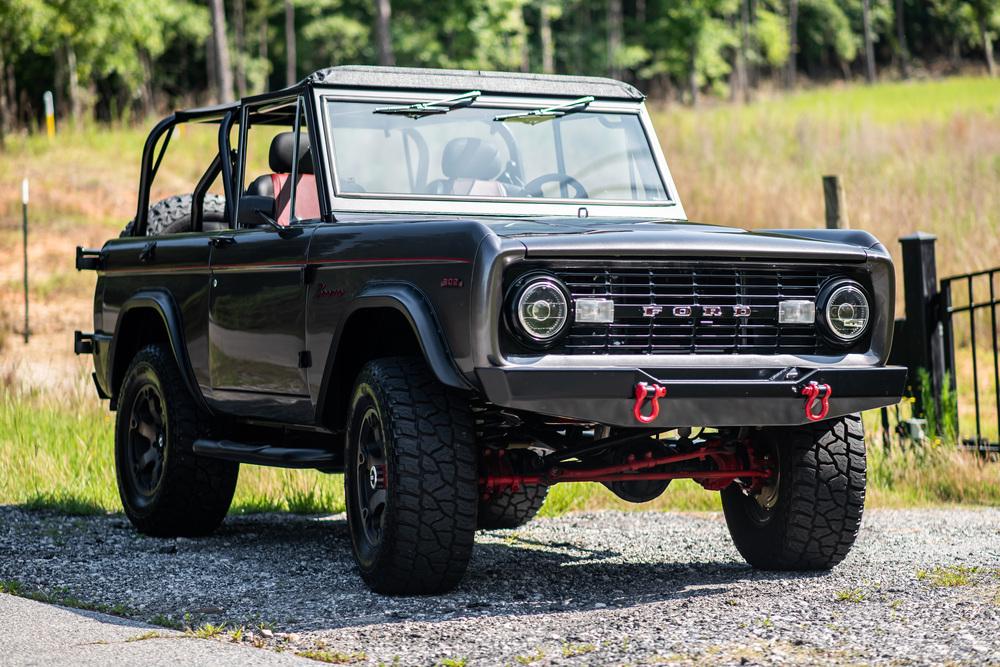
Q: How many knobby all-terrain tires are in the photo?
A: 5